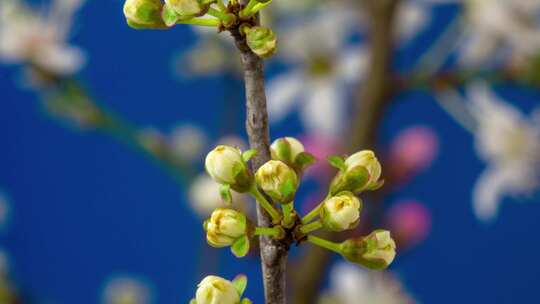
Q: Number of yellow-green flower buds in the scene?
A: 11